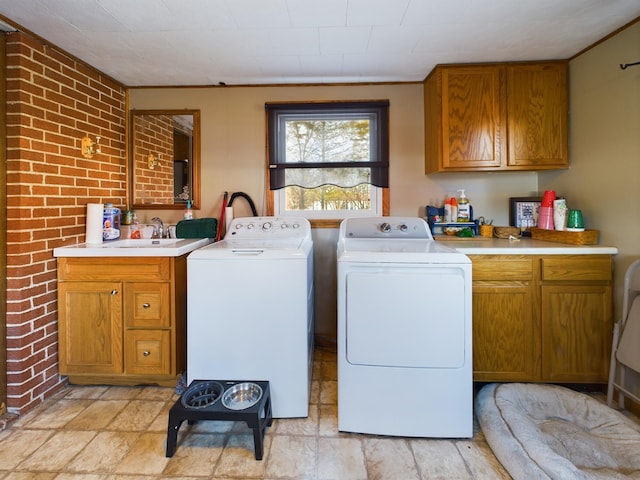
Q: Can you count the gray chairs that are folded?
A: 1